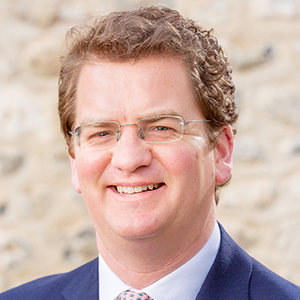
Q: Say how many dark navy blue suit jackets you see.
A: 1